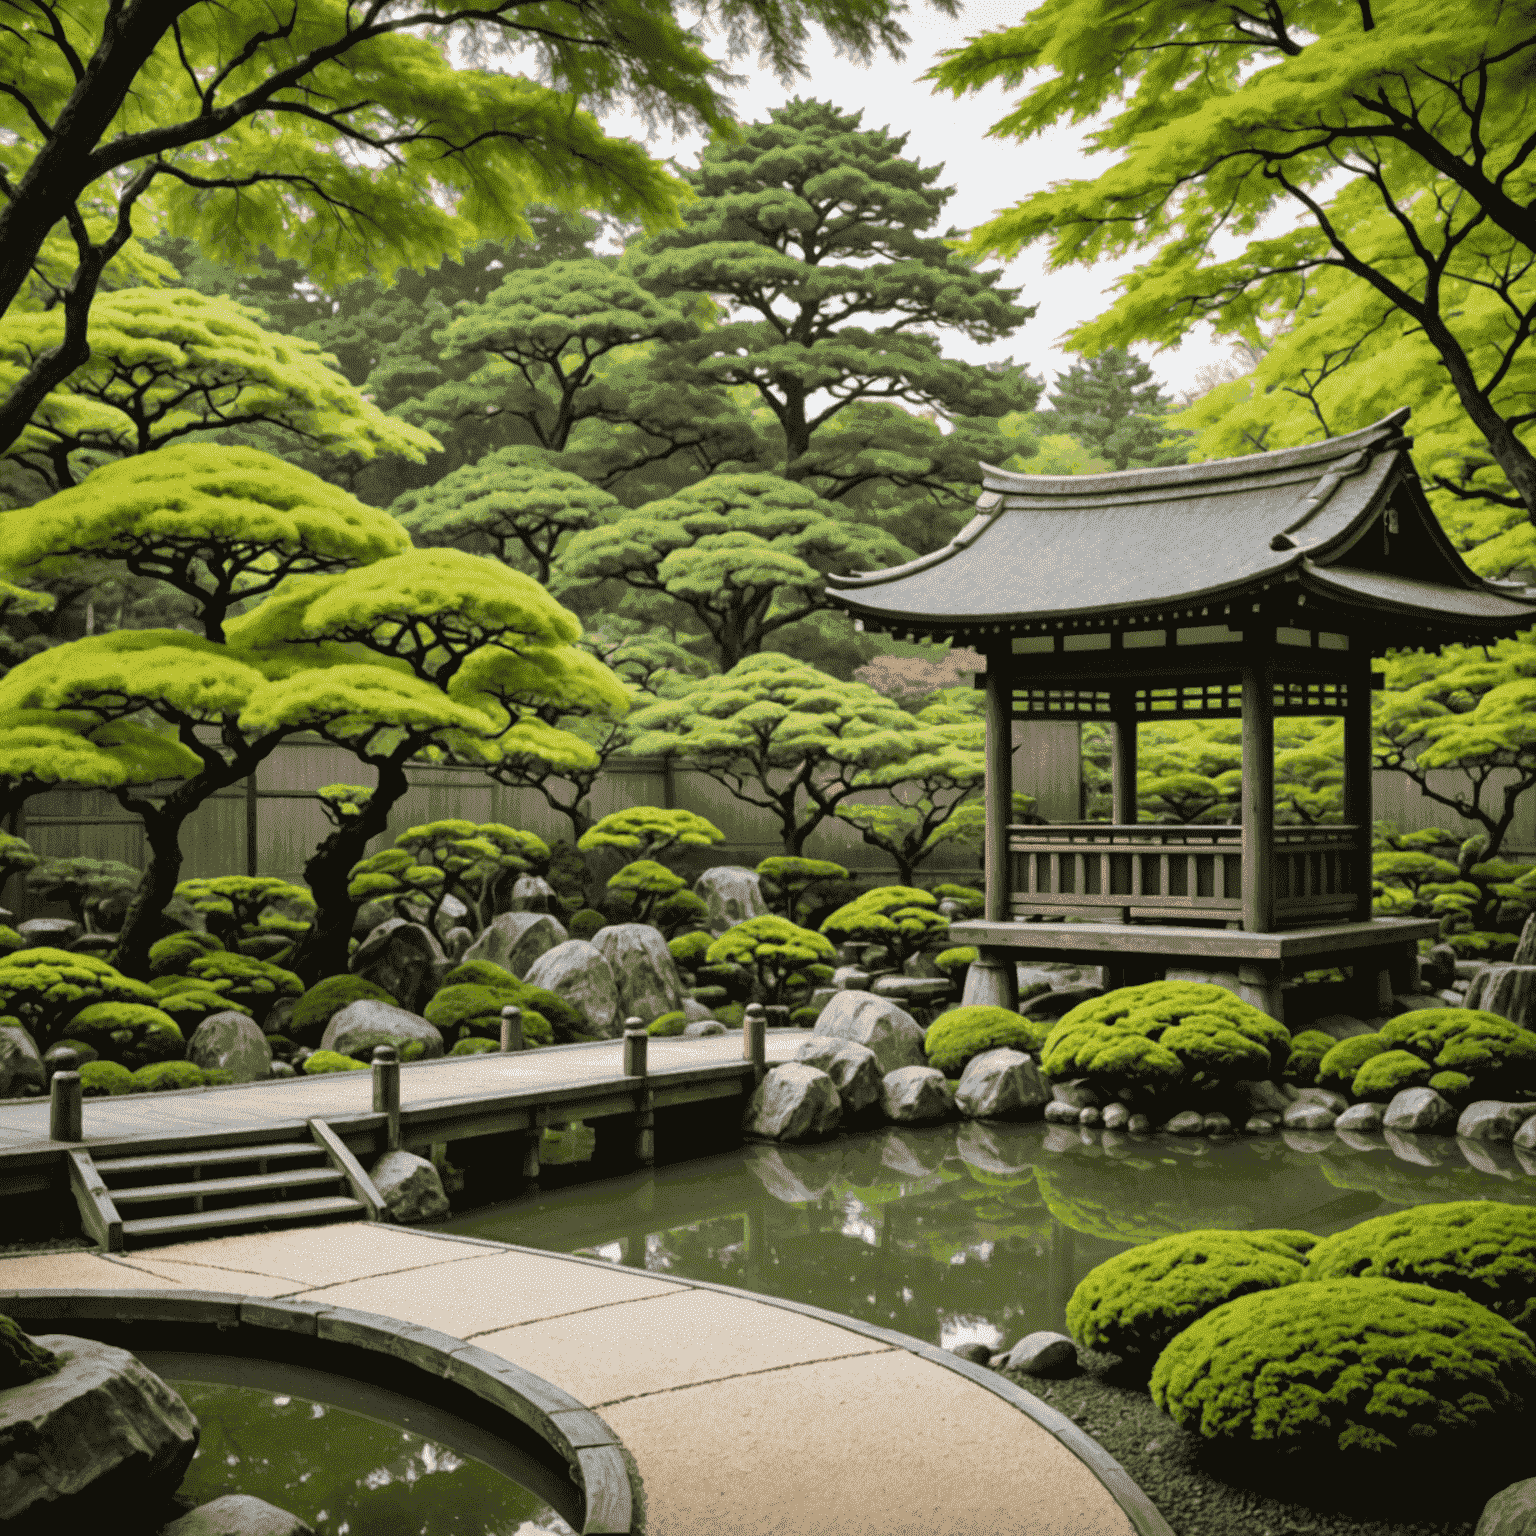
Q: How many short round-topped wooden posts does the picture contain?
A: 5